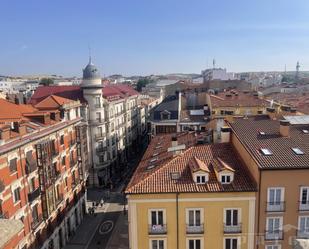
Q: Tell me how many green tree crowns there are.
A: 2